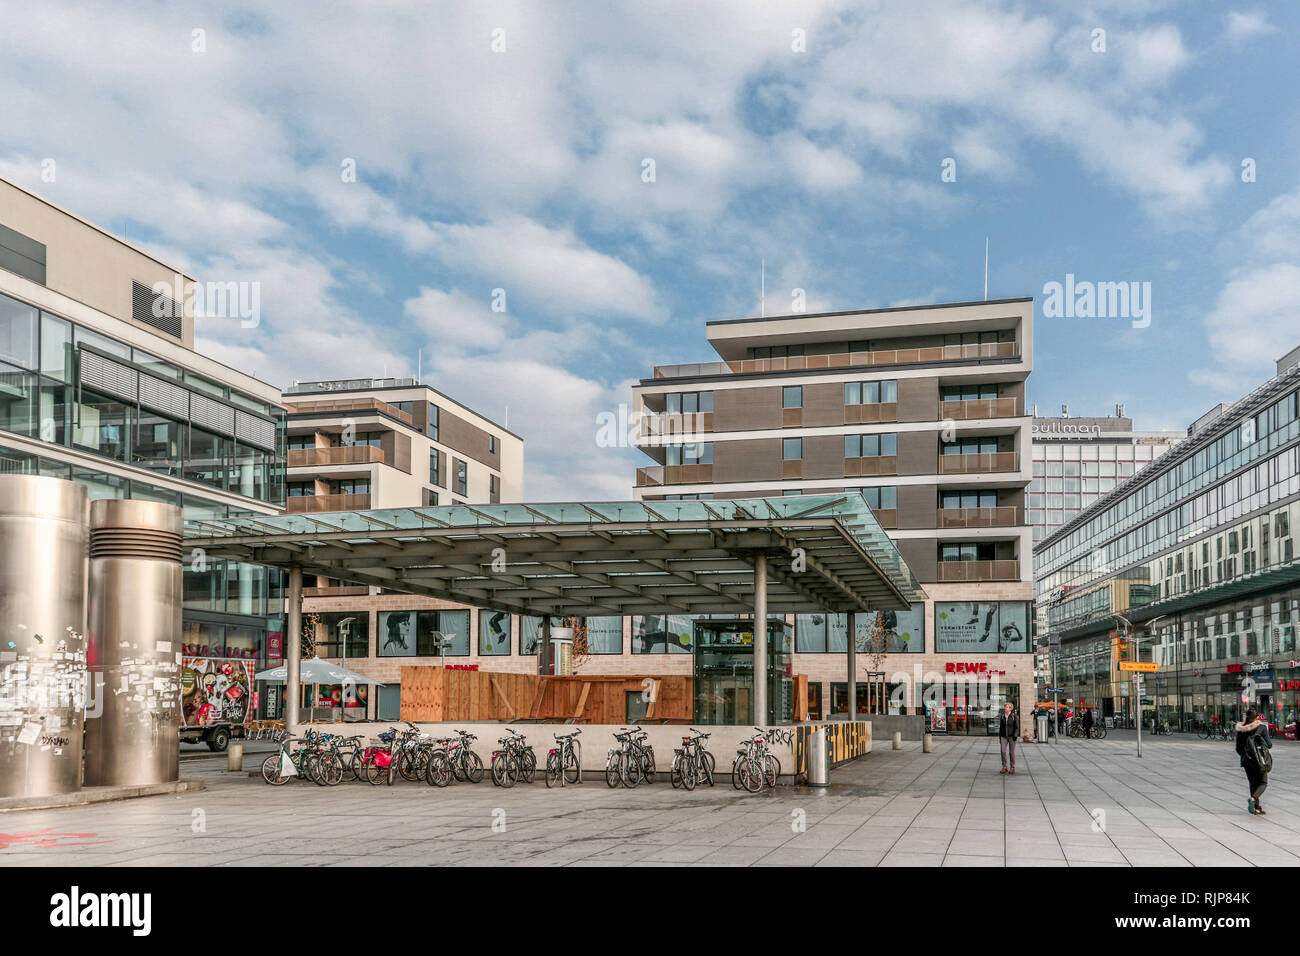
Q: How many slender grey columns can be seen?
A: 4